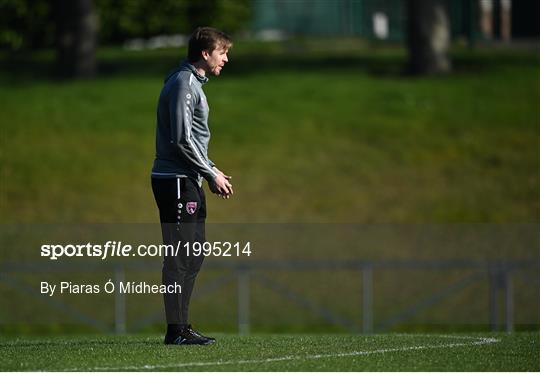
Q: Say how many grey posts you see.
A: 5